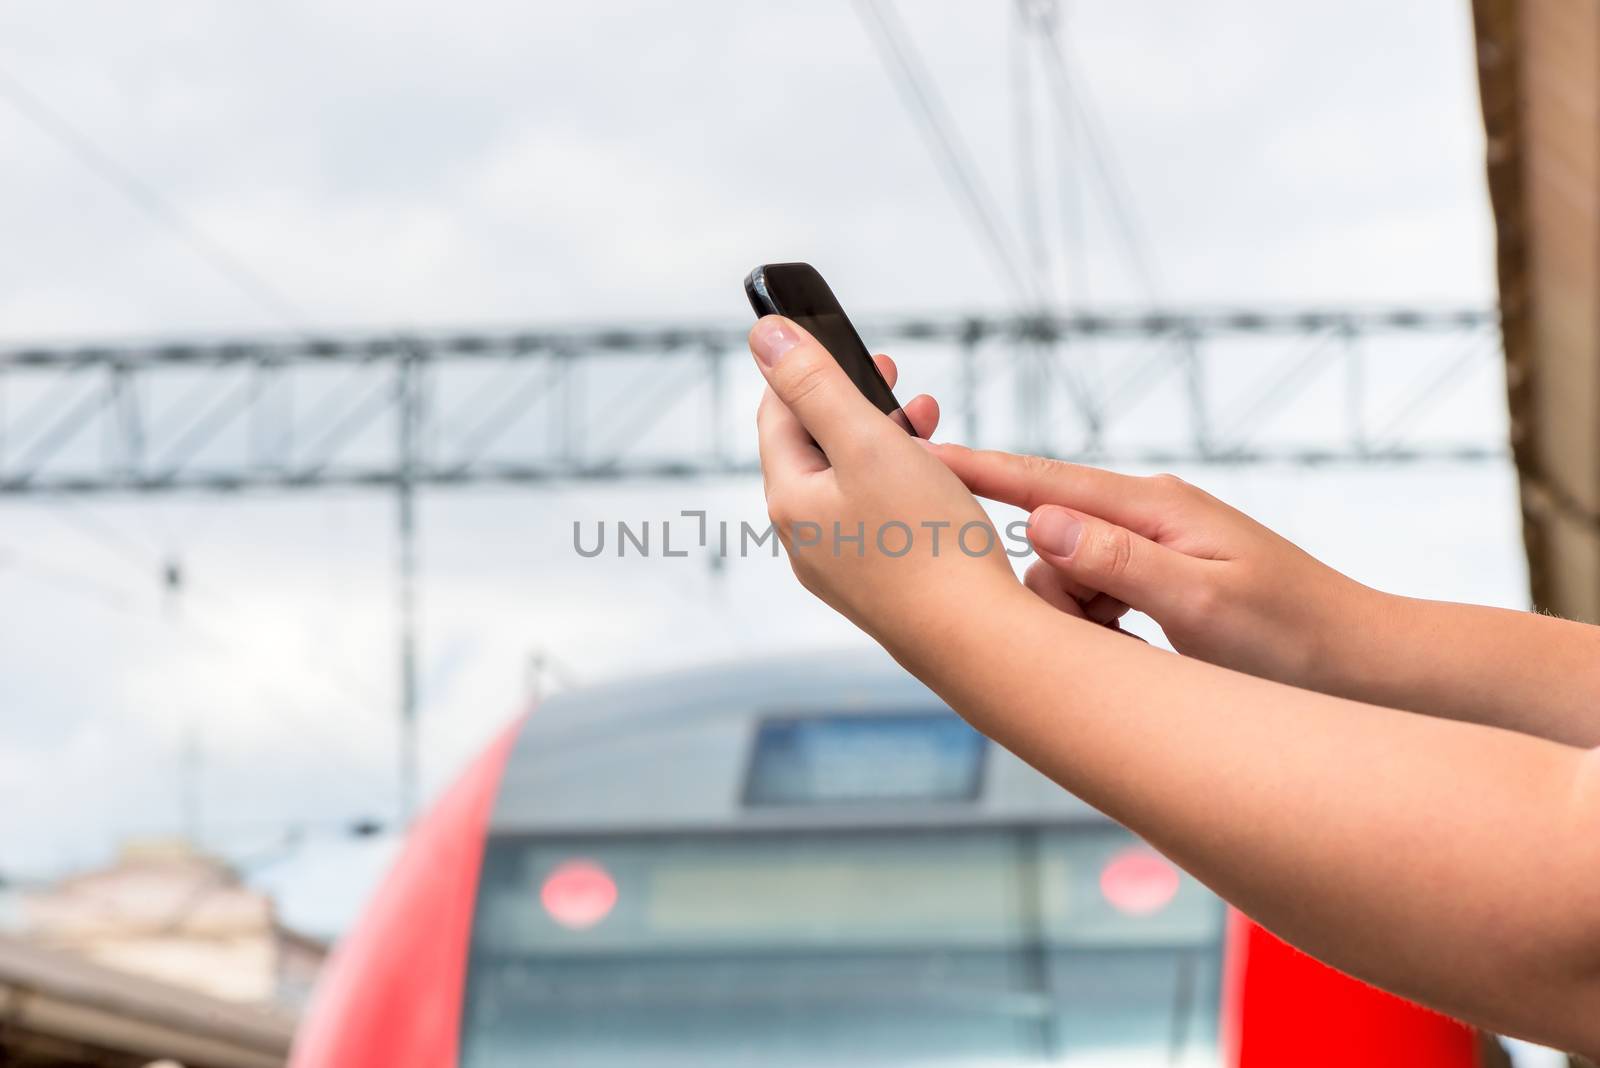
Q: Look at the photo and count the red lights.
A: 2